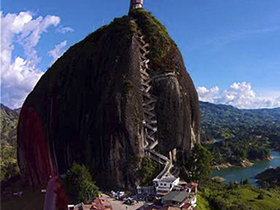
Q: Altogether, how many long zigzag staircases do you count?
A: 1